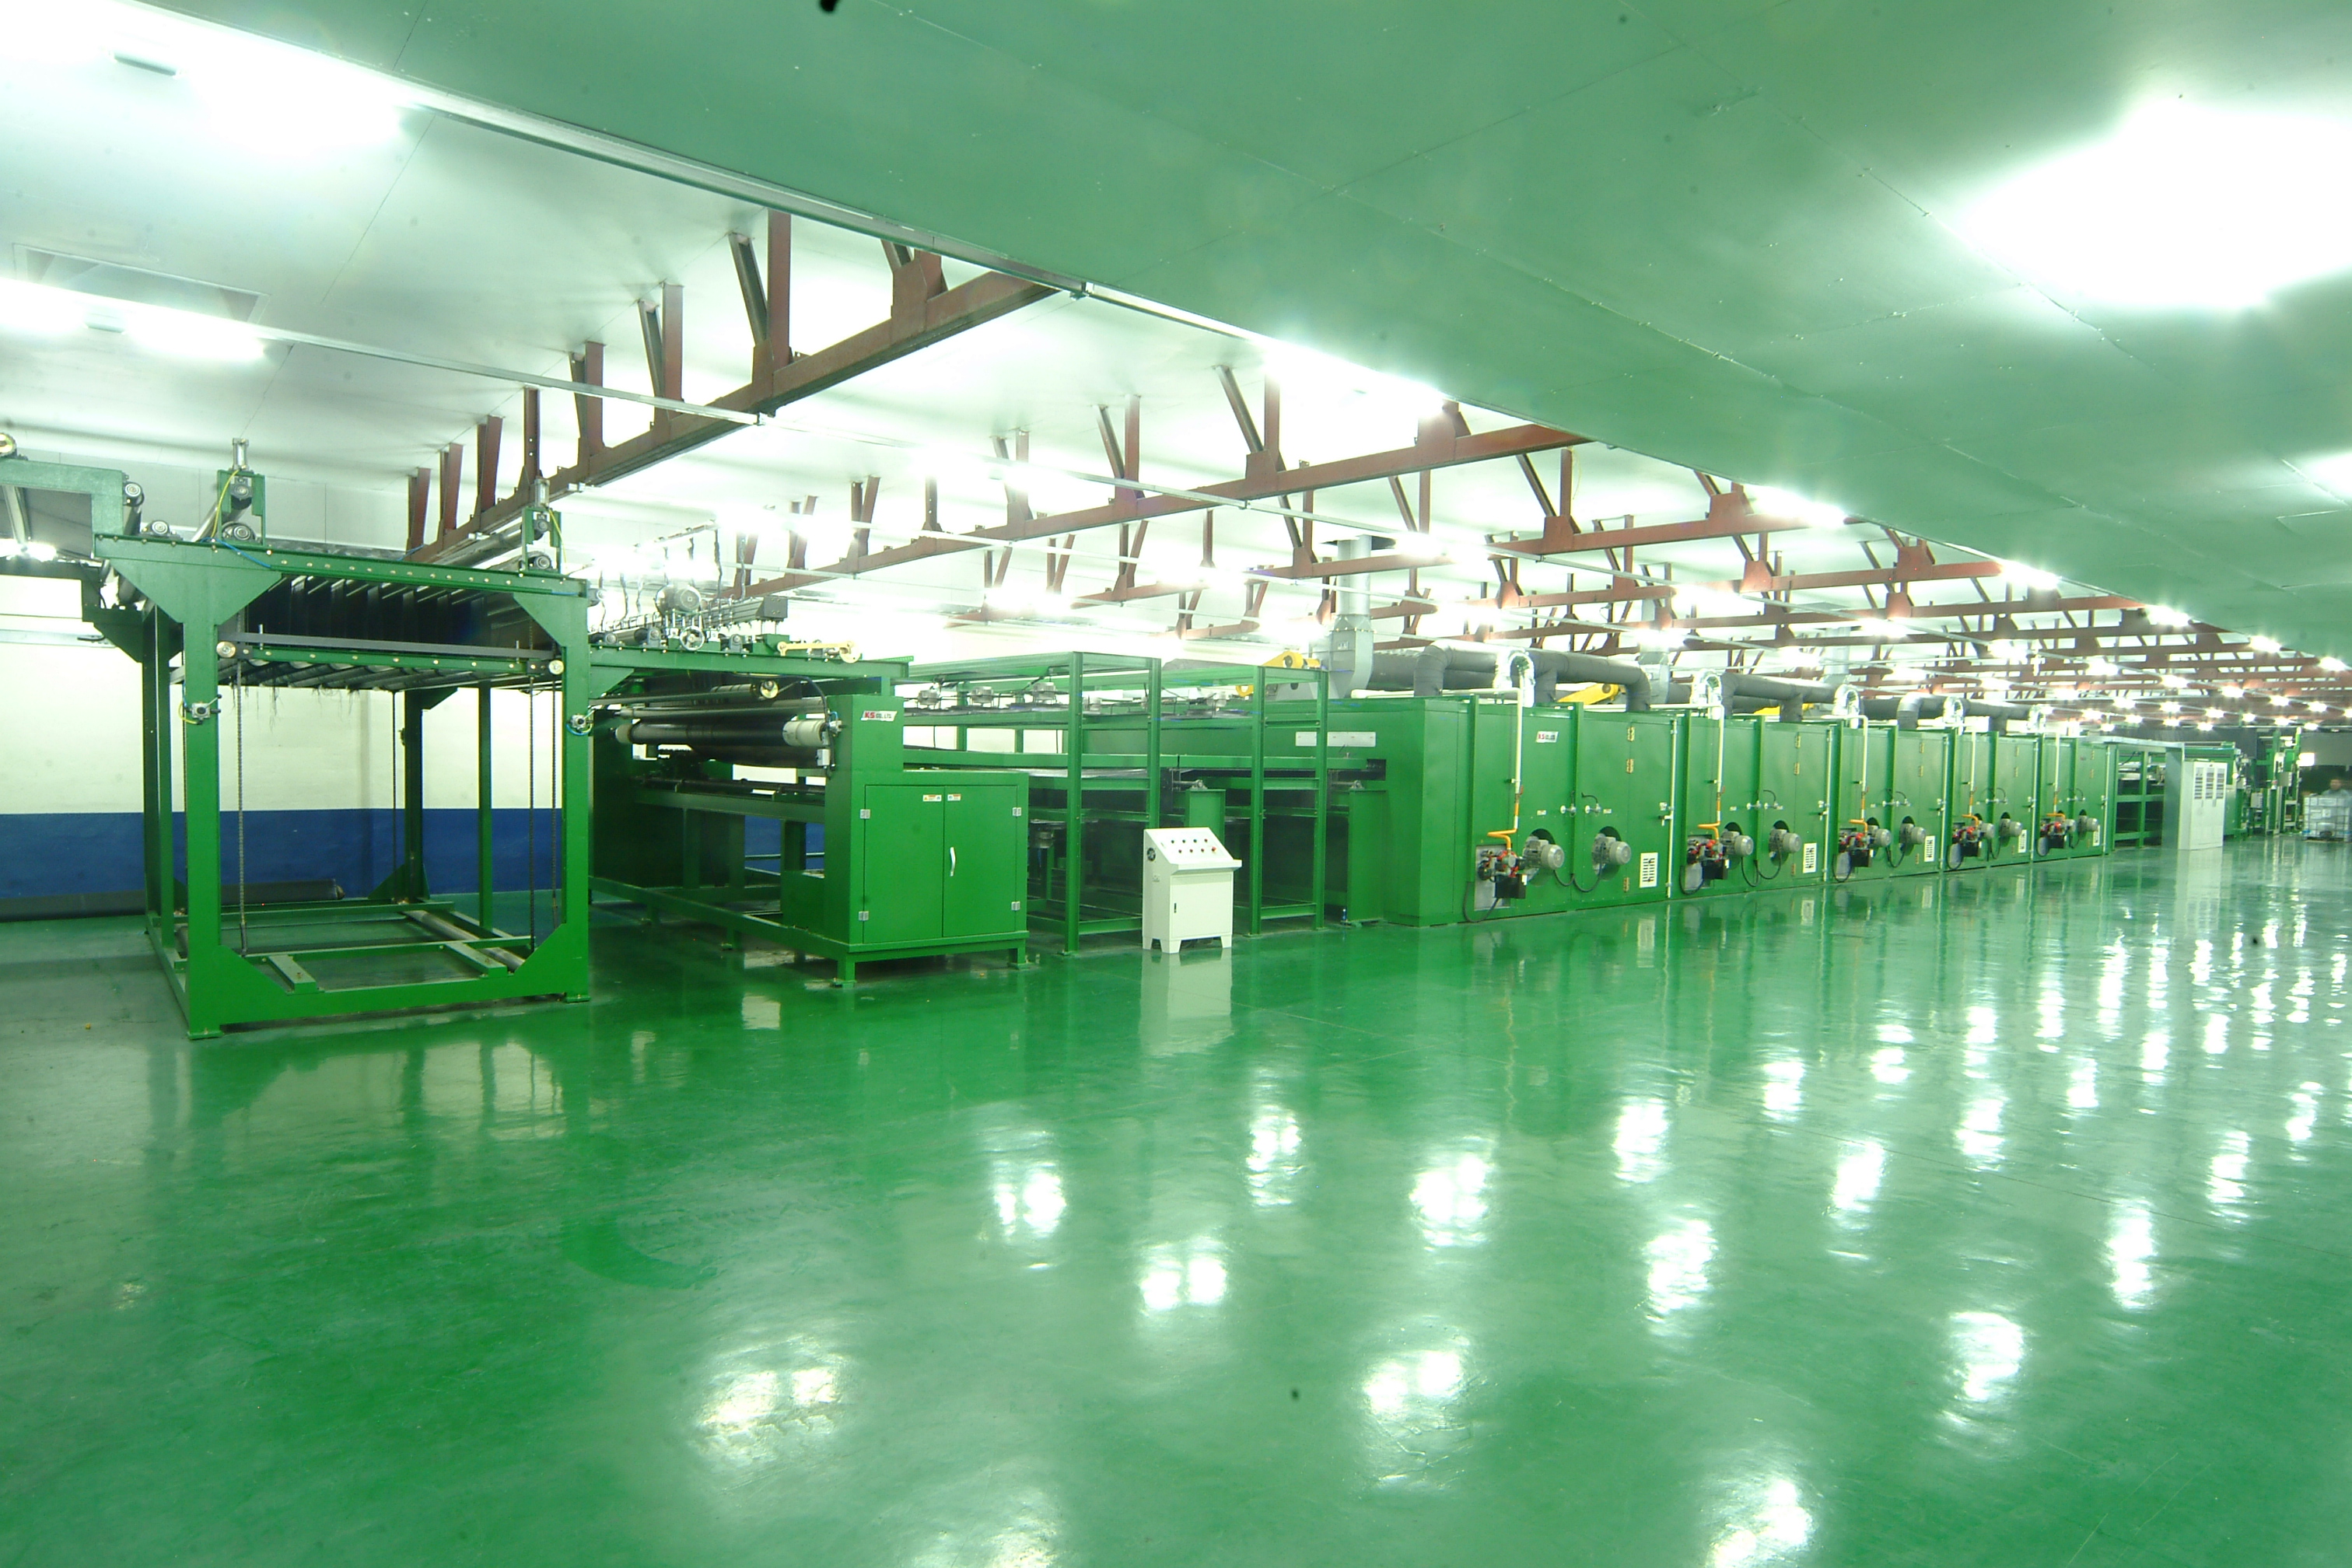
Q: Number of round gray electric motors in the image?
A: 10